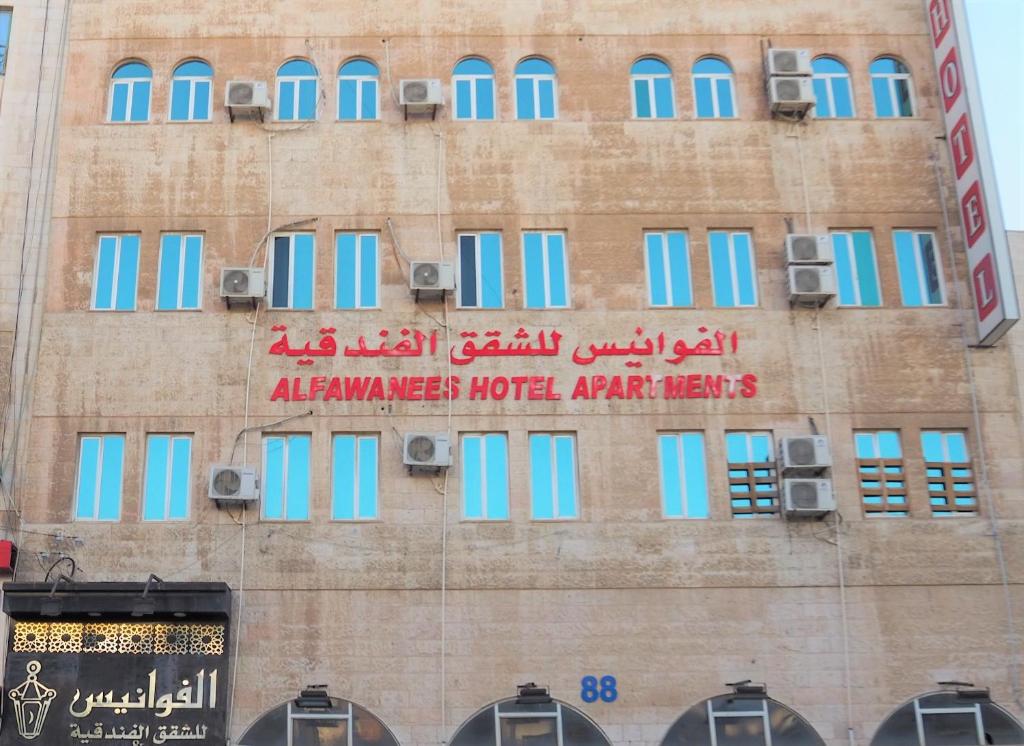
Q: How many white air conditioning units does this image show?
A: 12